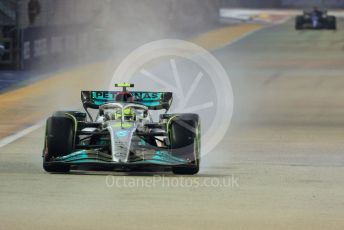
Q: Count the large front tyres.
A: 2